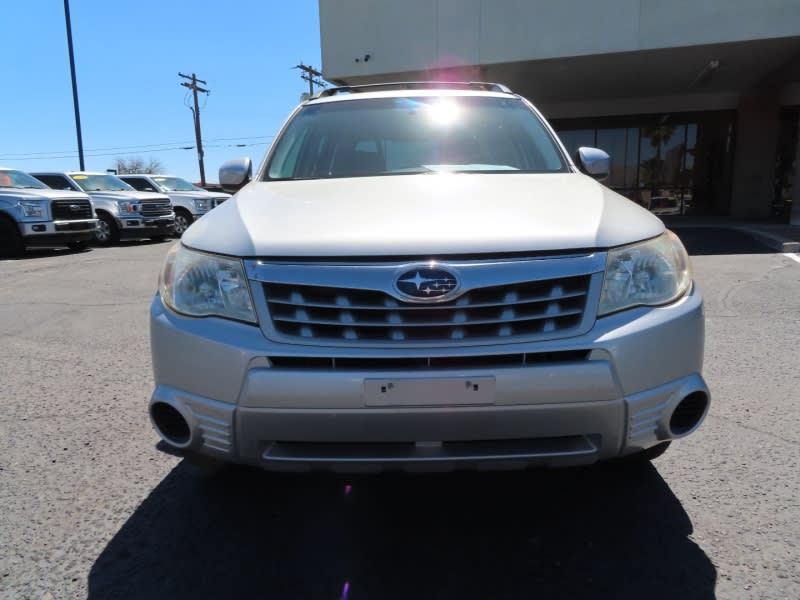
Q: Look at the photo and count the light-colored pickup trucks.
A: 3